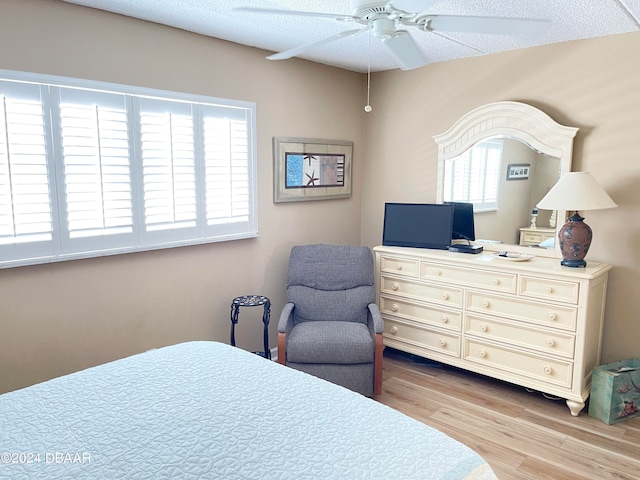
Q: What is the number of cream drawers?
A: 9